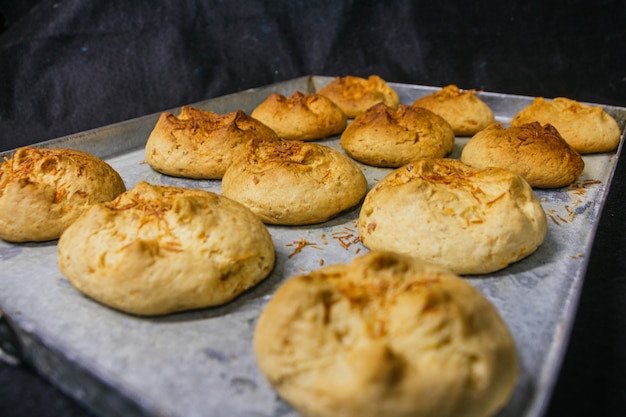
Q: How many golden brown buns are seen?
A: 12